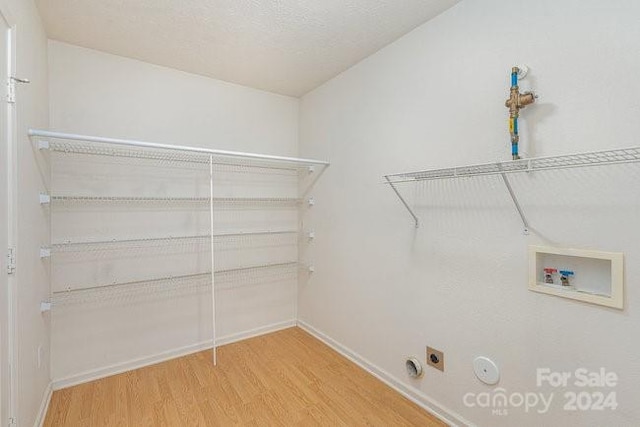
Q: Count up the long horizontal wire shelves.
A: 5